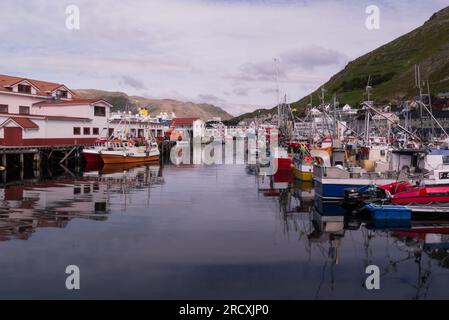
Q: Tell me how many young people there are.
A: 0